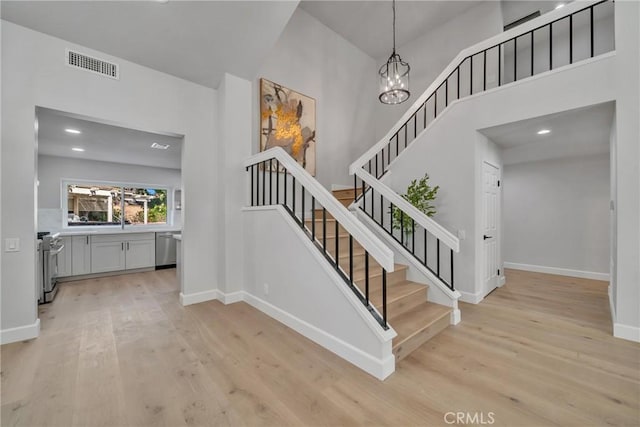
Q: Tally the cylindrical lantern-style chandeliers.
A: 1